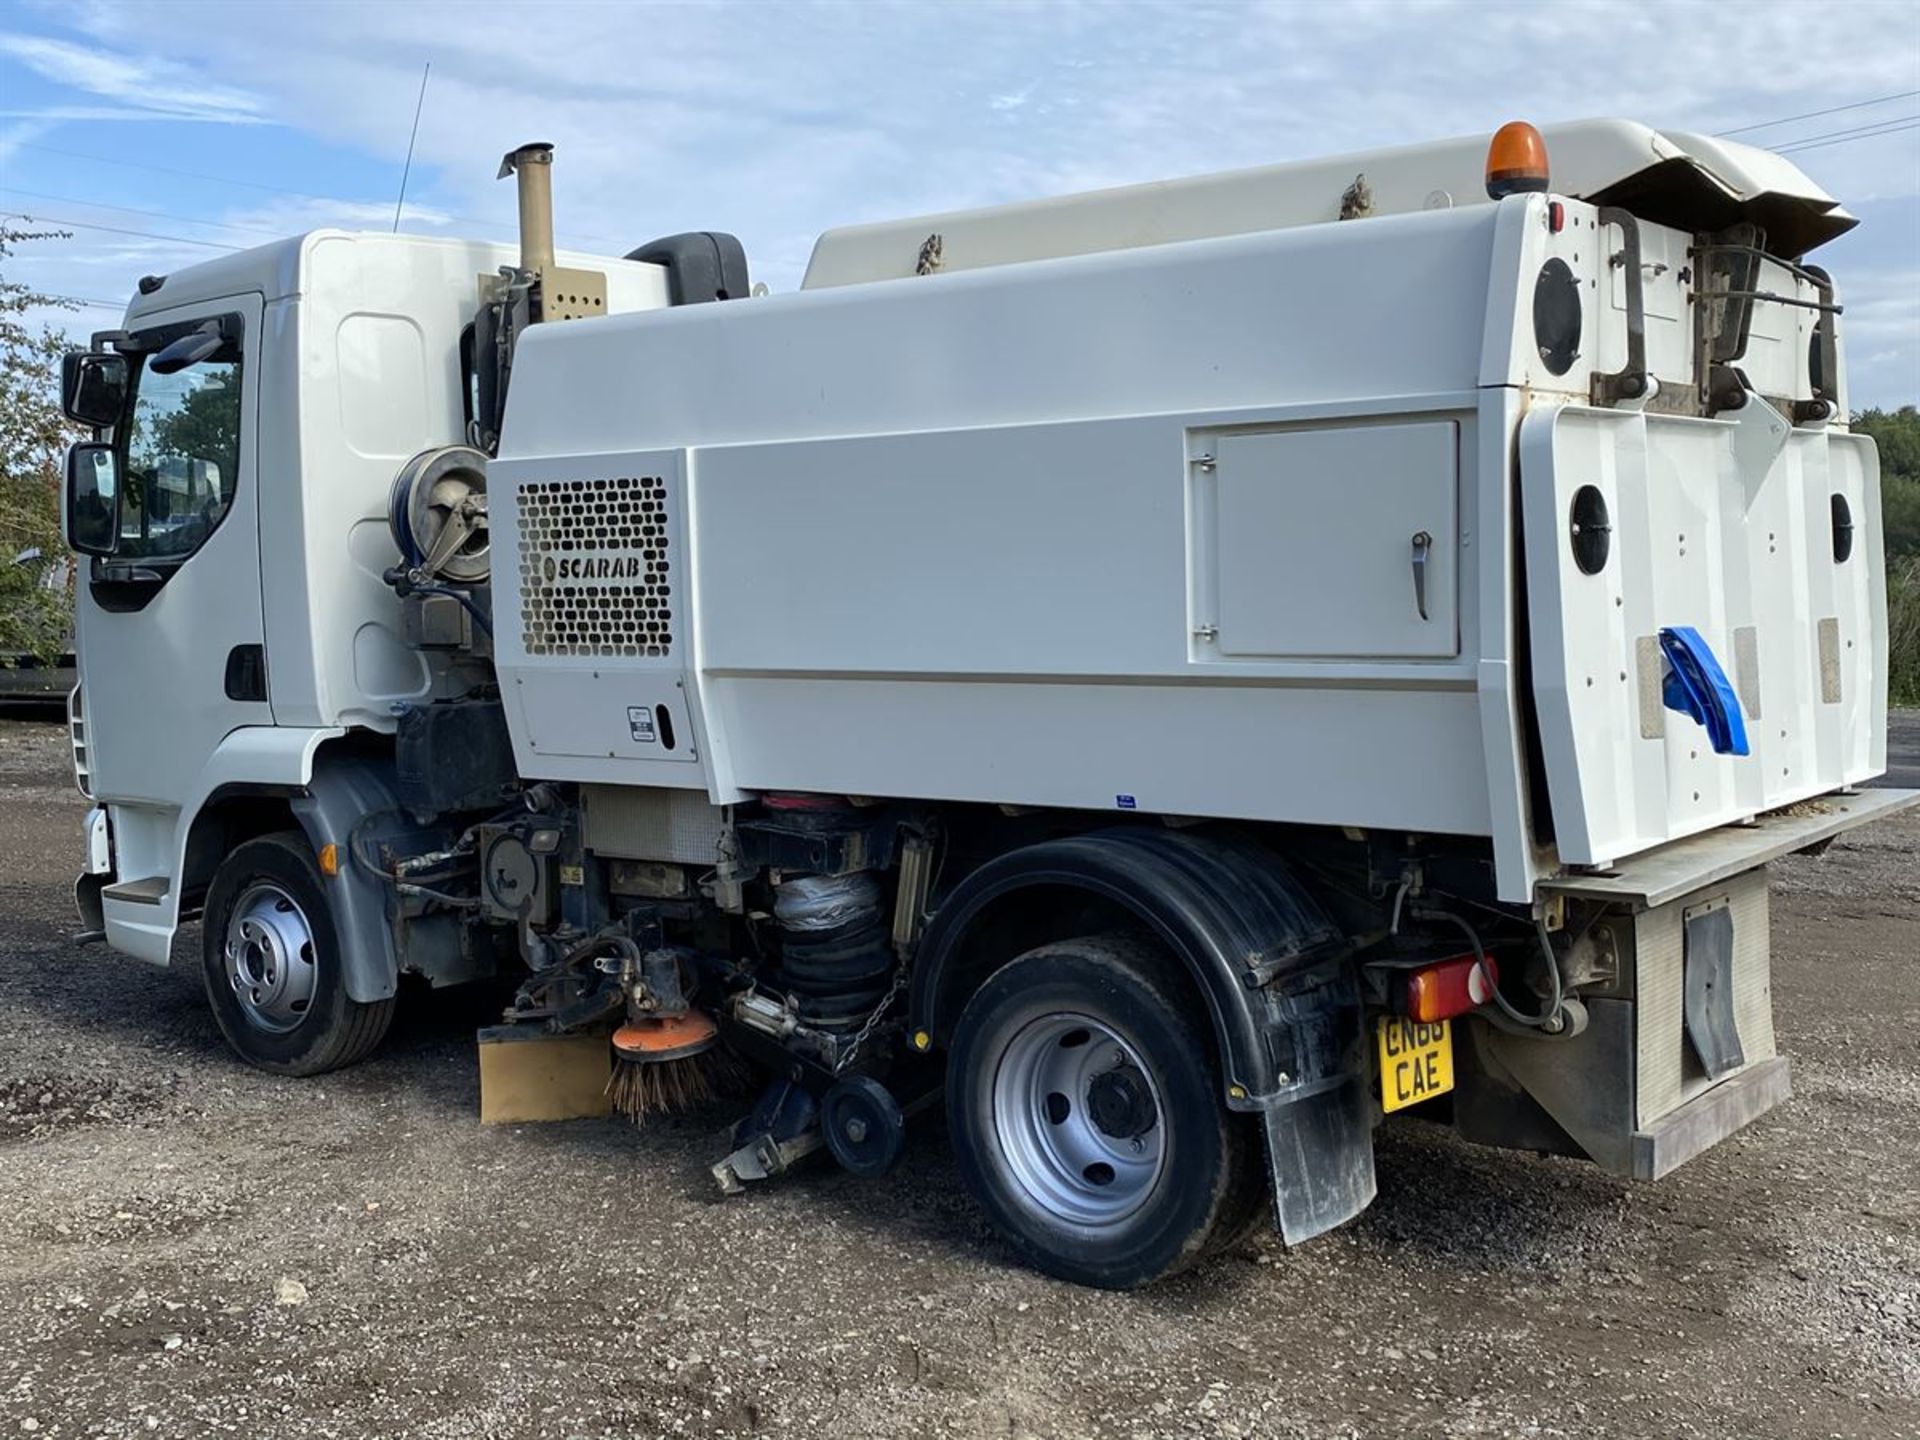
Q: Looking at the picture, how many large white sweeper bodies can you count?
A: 1